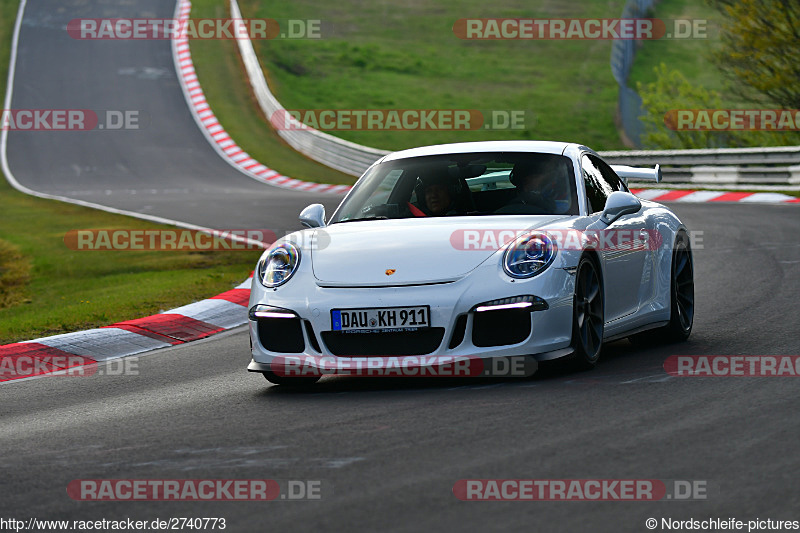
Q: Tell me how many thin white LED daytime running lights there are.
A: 2